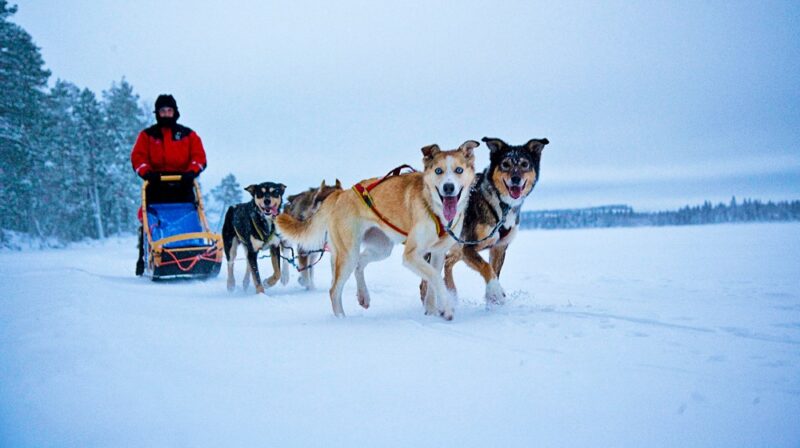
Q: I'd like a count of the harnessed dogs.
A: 4